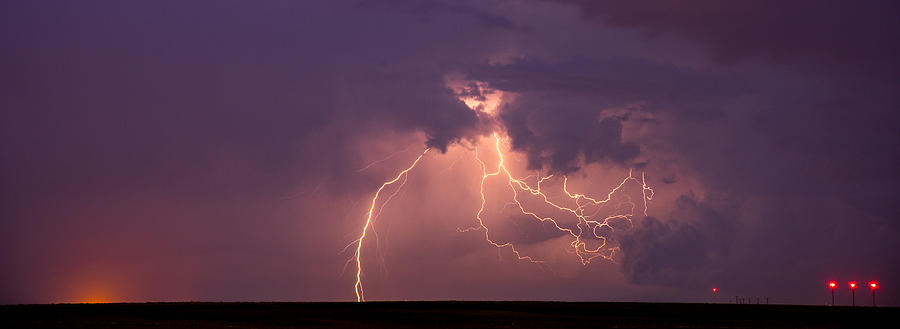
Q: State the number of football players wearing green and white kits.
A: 0